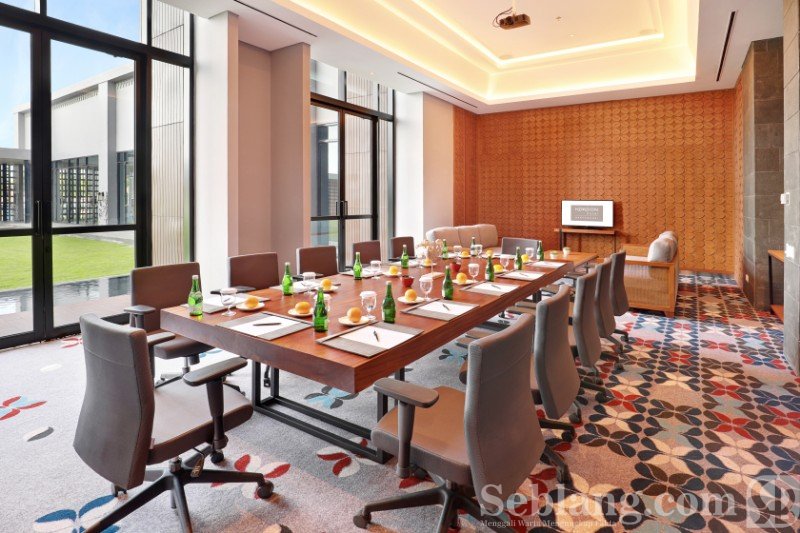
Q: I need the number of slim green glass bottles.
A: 12